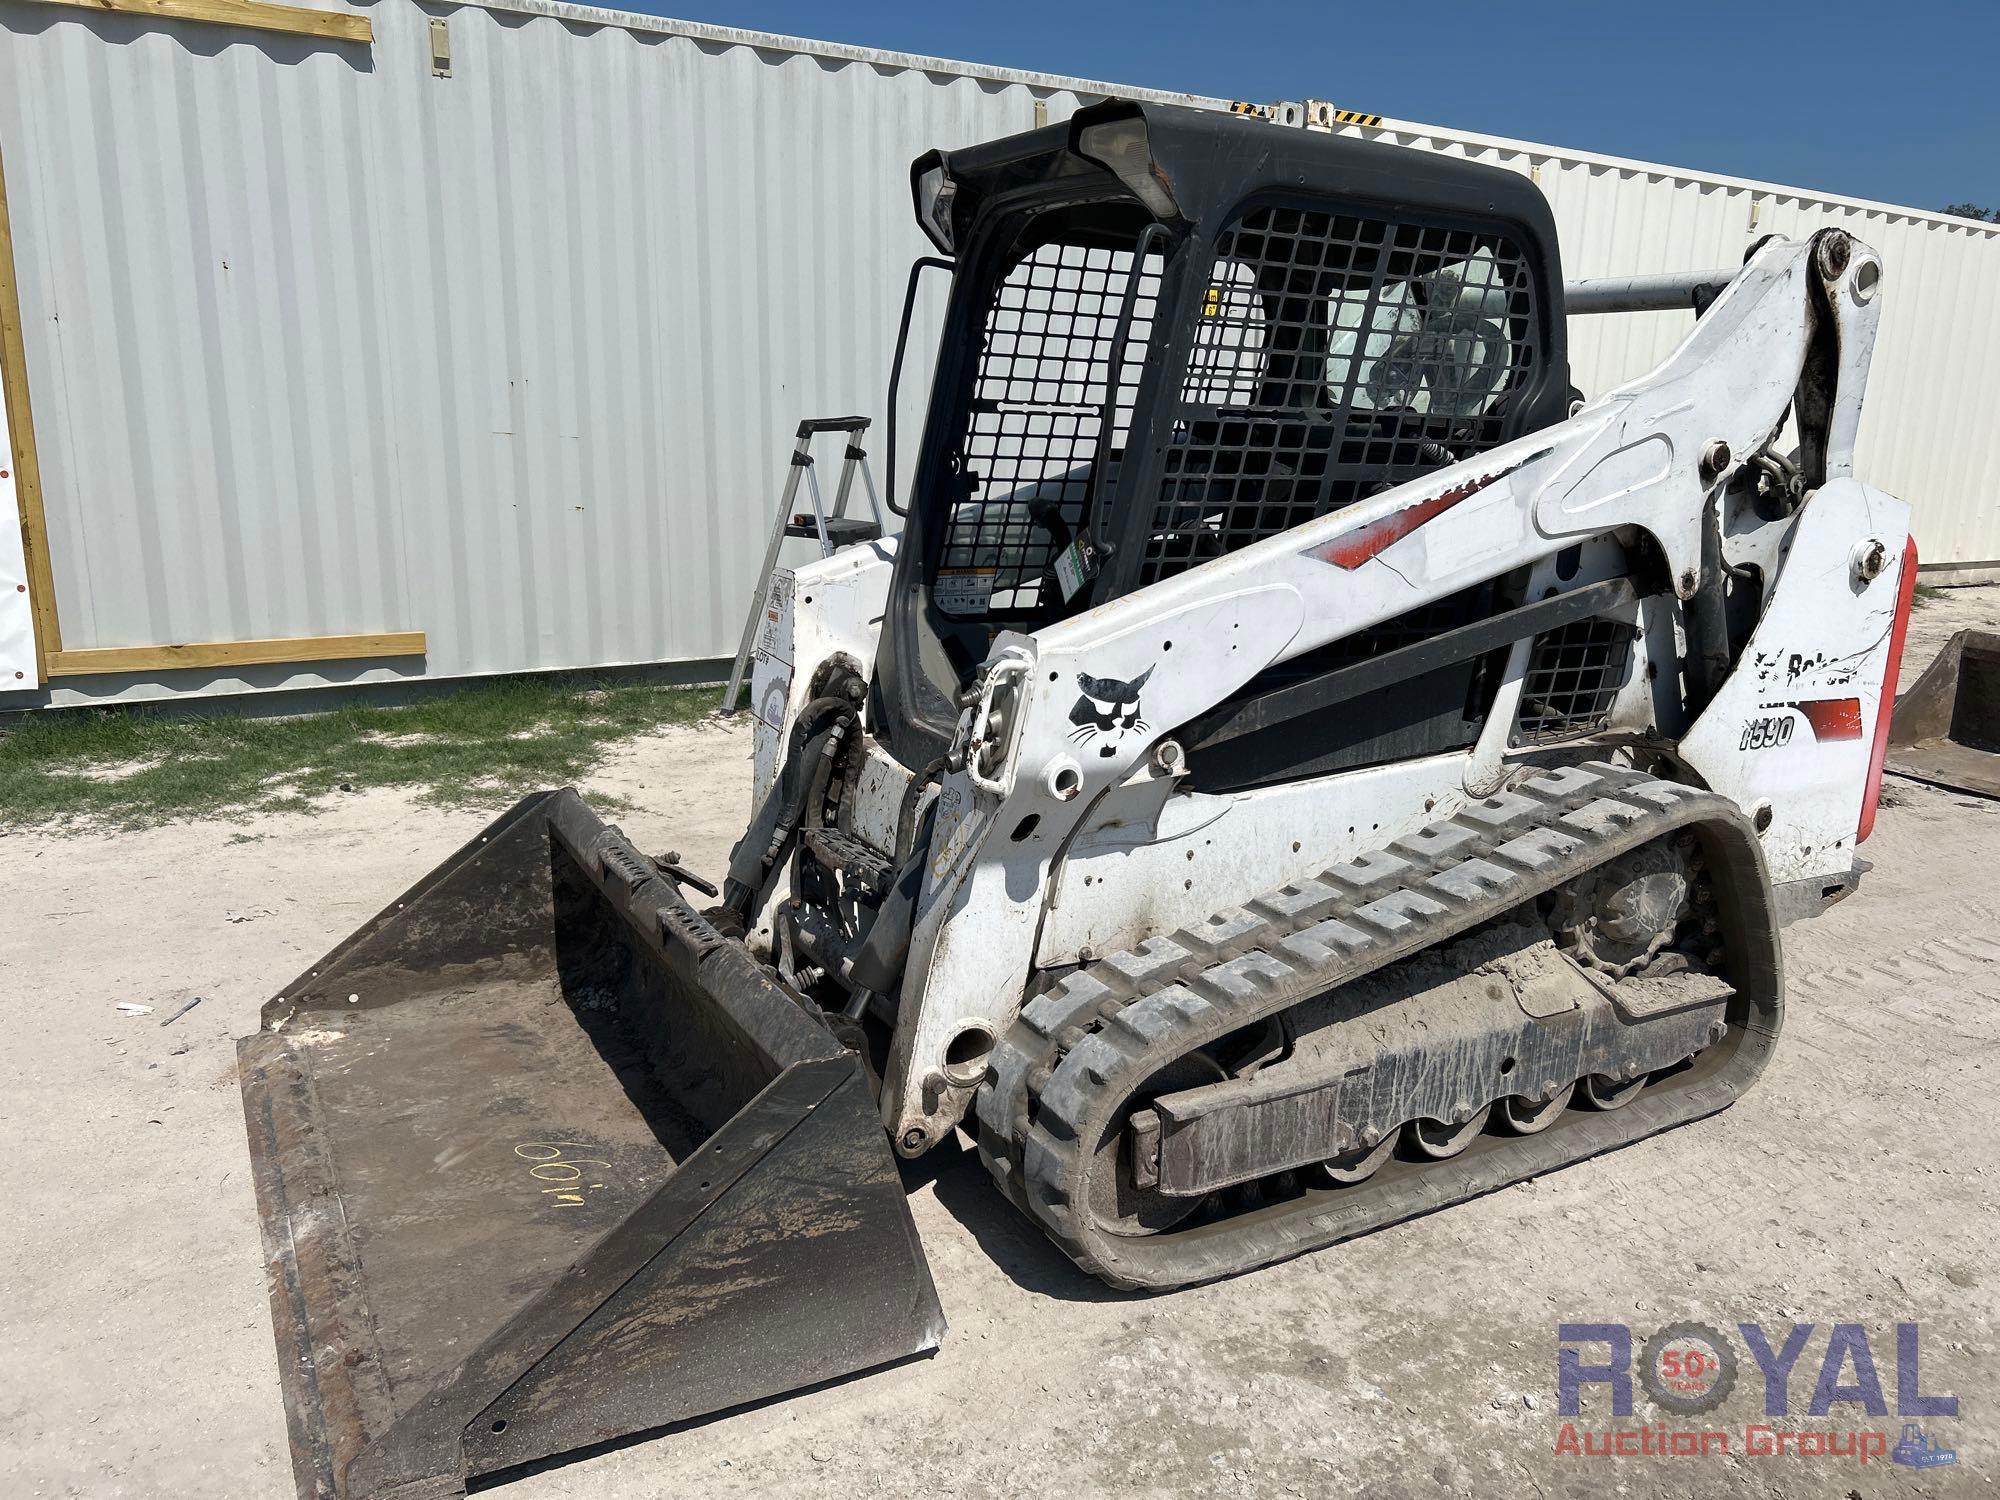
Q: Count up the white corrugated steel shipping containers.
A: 2